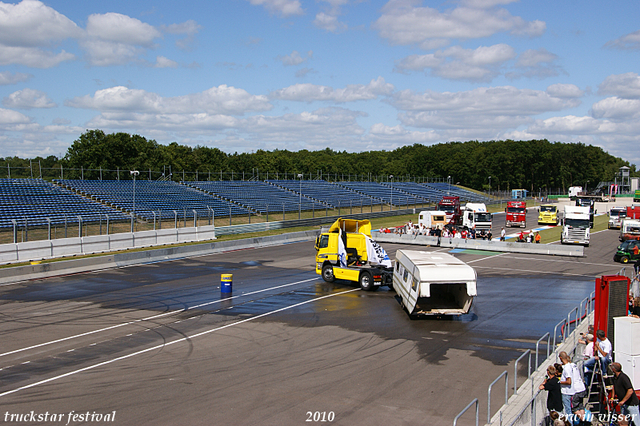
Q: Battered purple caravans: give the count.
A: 0